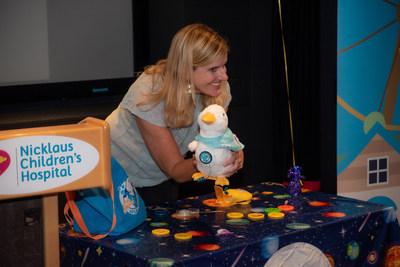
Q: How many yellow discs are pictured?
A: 5